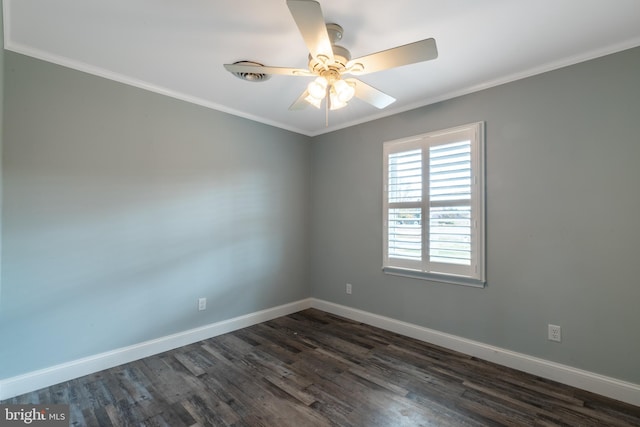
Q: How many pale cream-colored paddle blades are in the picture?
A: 5